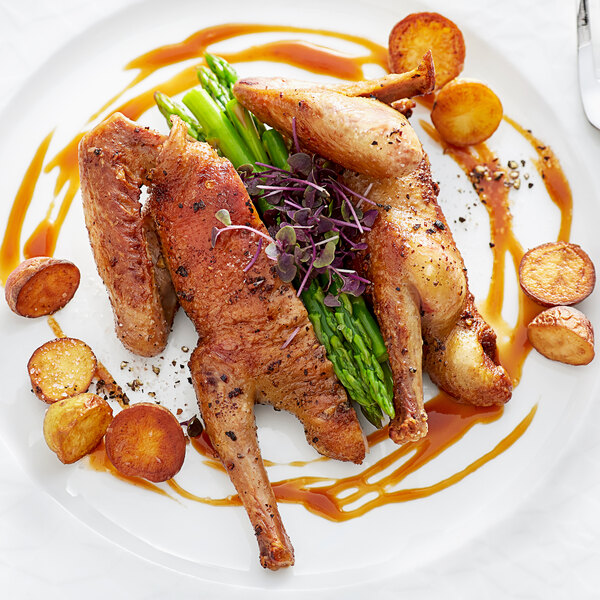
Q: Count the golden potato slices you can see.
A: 8